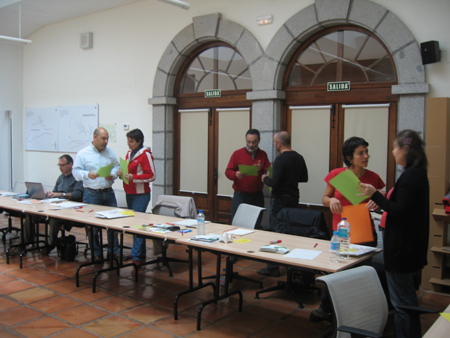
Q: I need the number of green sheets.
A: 5